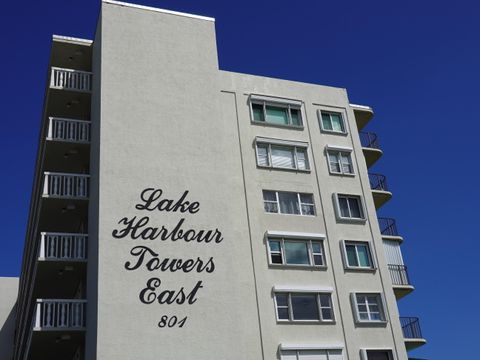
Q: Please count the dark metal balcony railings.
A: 5